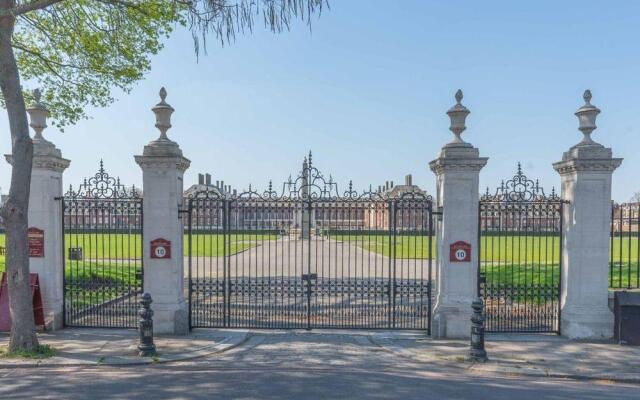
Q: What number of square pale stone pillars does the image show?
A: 4